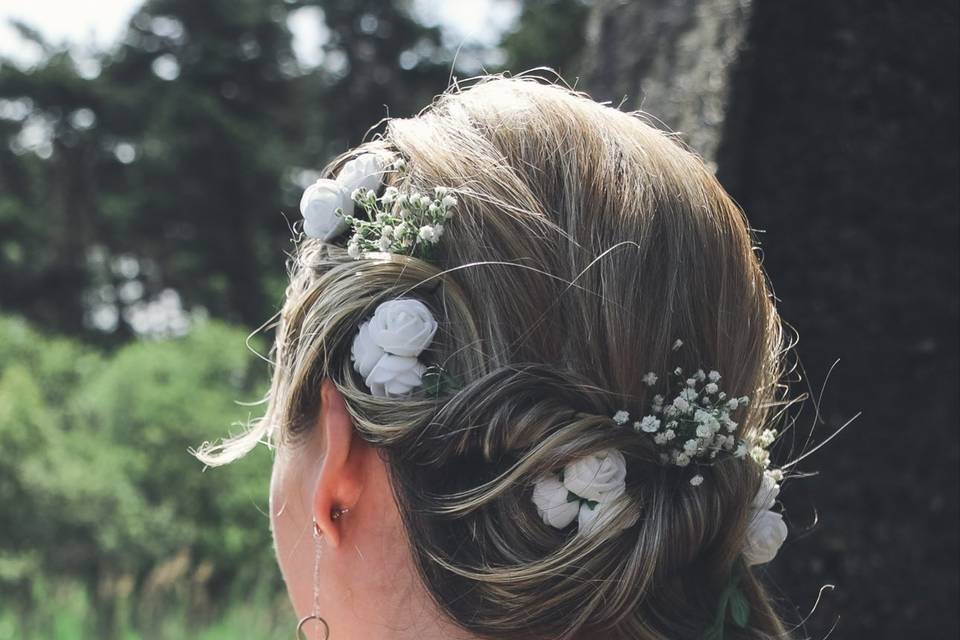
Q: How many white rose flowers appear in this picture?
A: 10